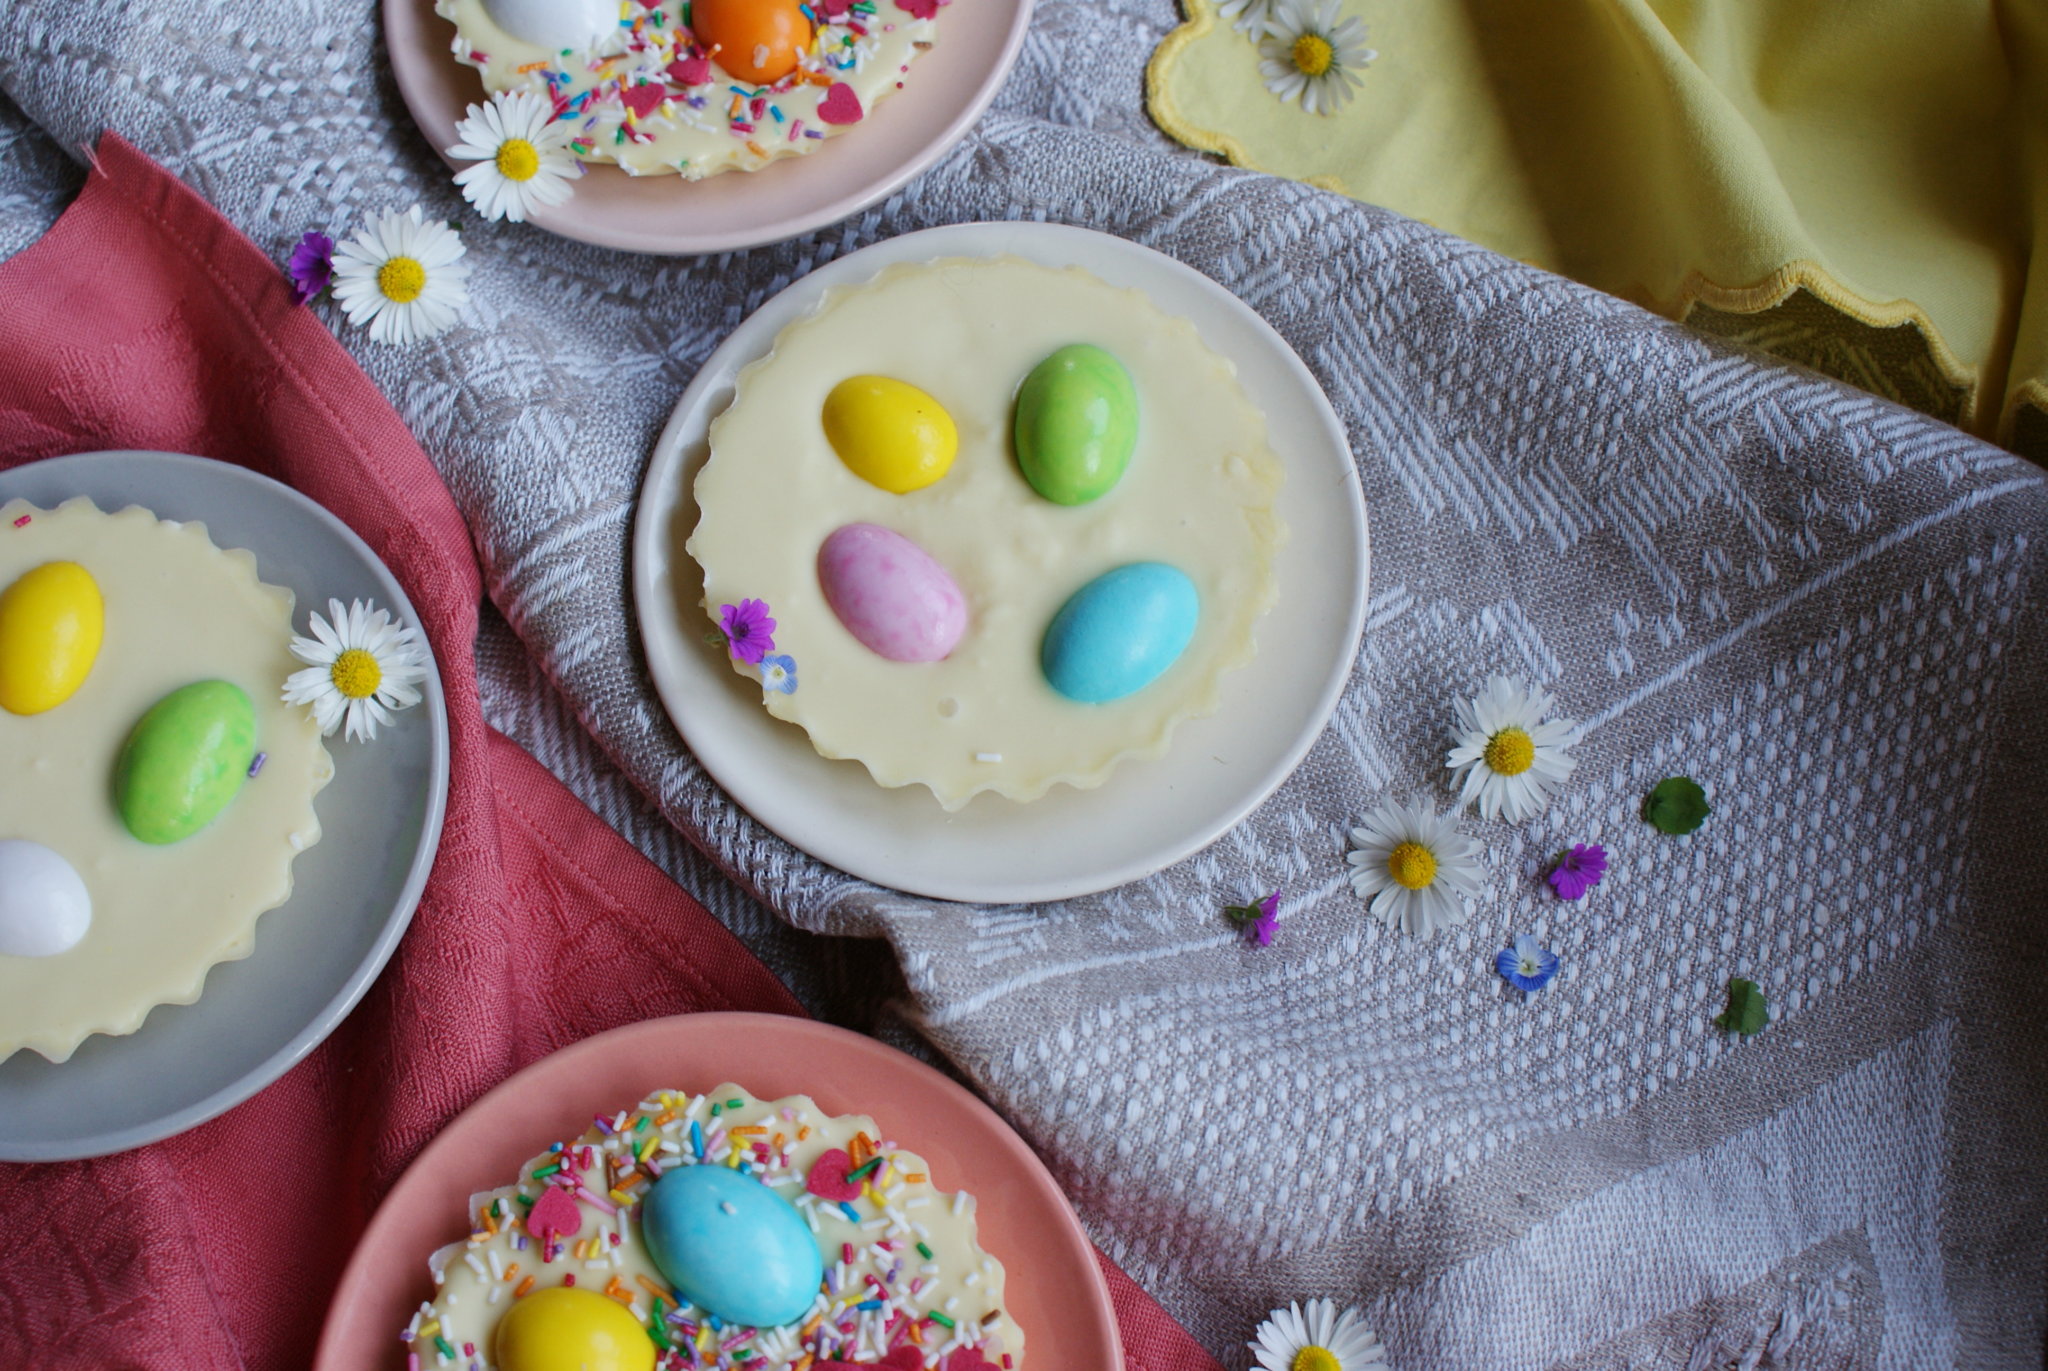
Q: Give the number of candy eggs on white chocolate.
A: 11